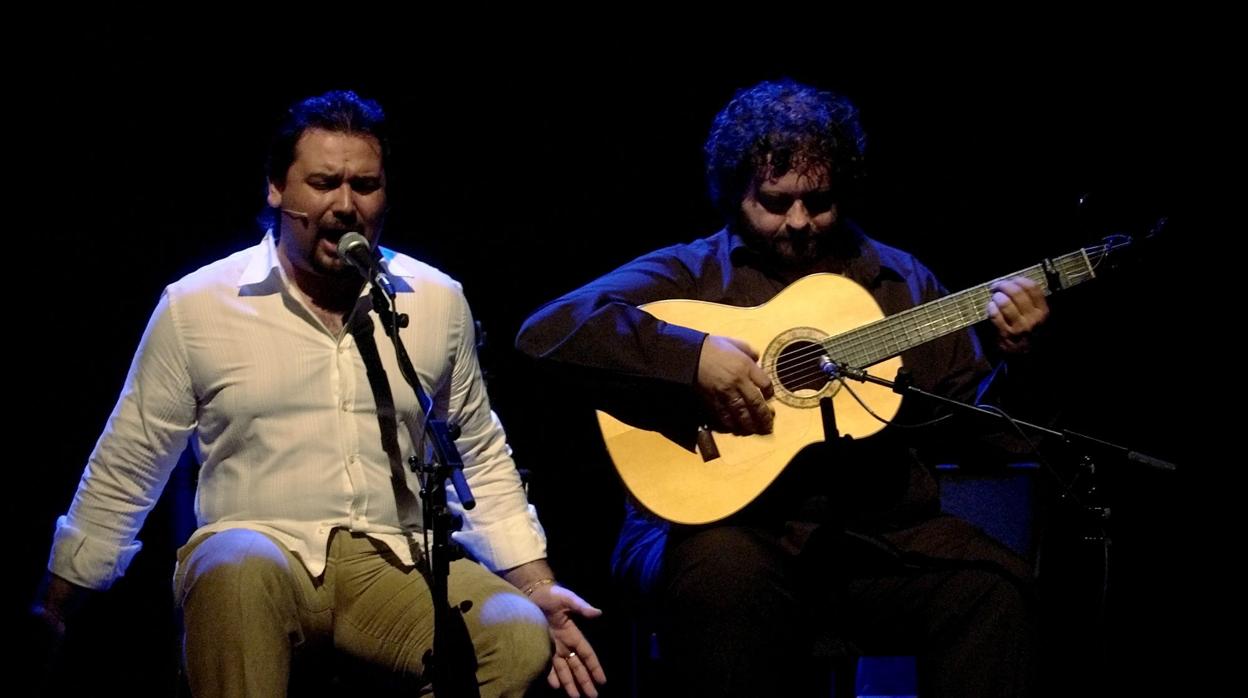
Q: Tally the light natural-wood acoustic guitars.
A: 1